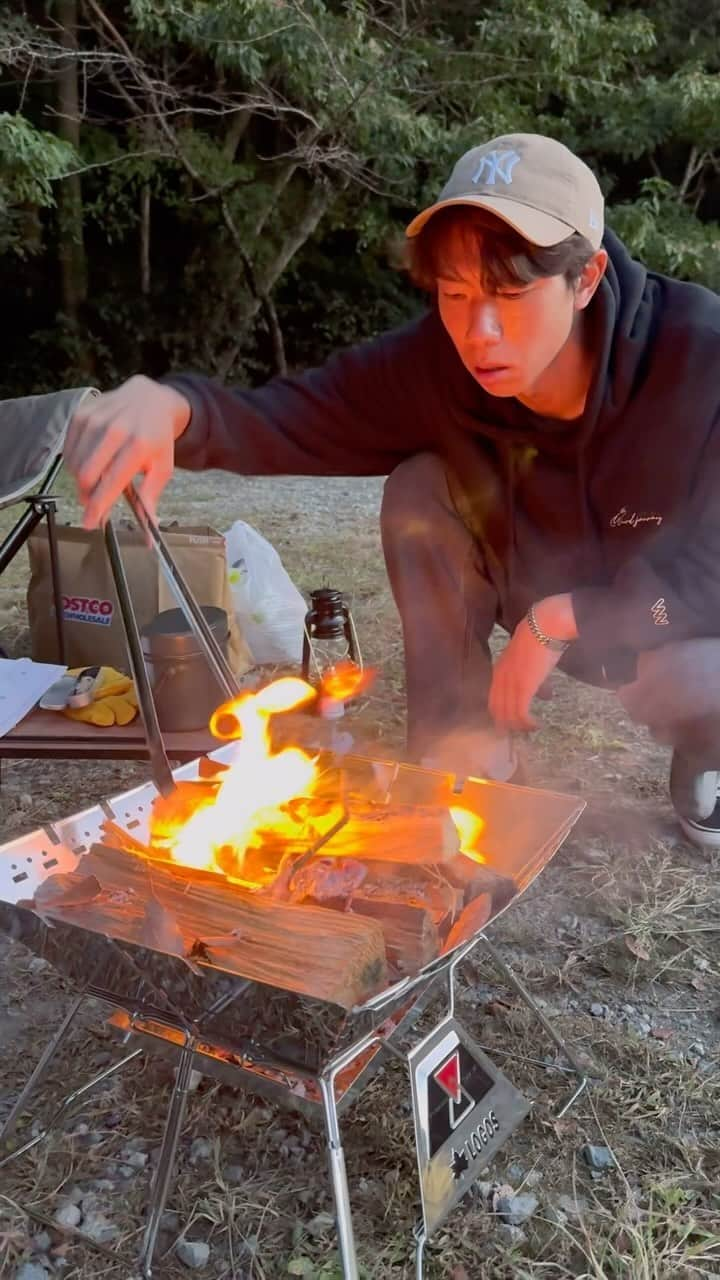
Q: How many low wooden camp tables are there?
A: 1